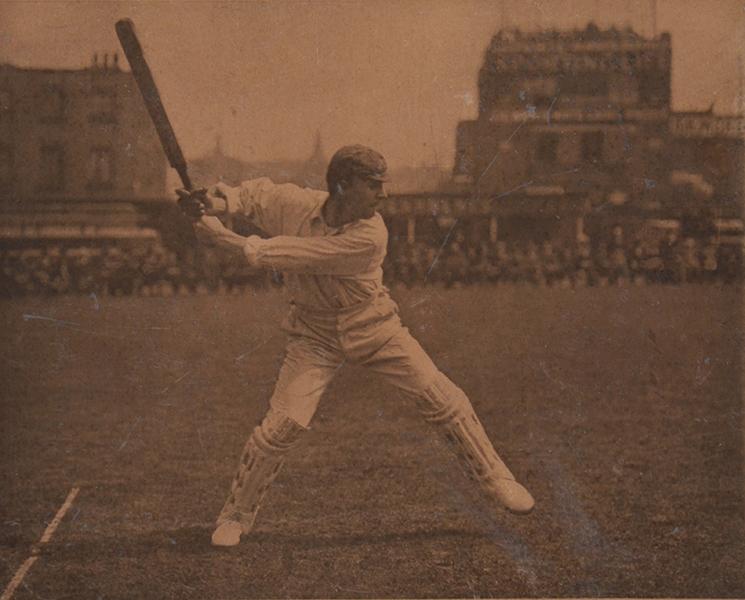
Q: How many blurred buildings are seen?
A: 2